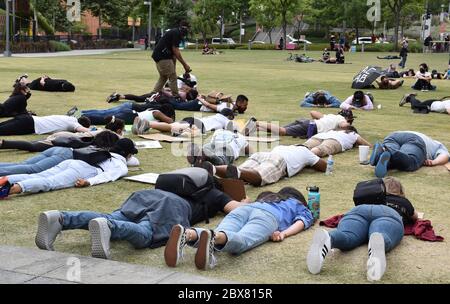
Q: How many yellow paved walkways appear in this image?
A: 0